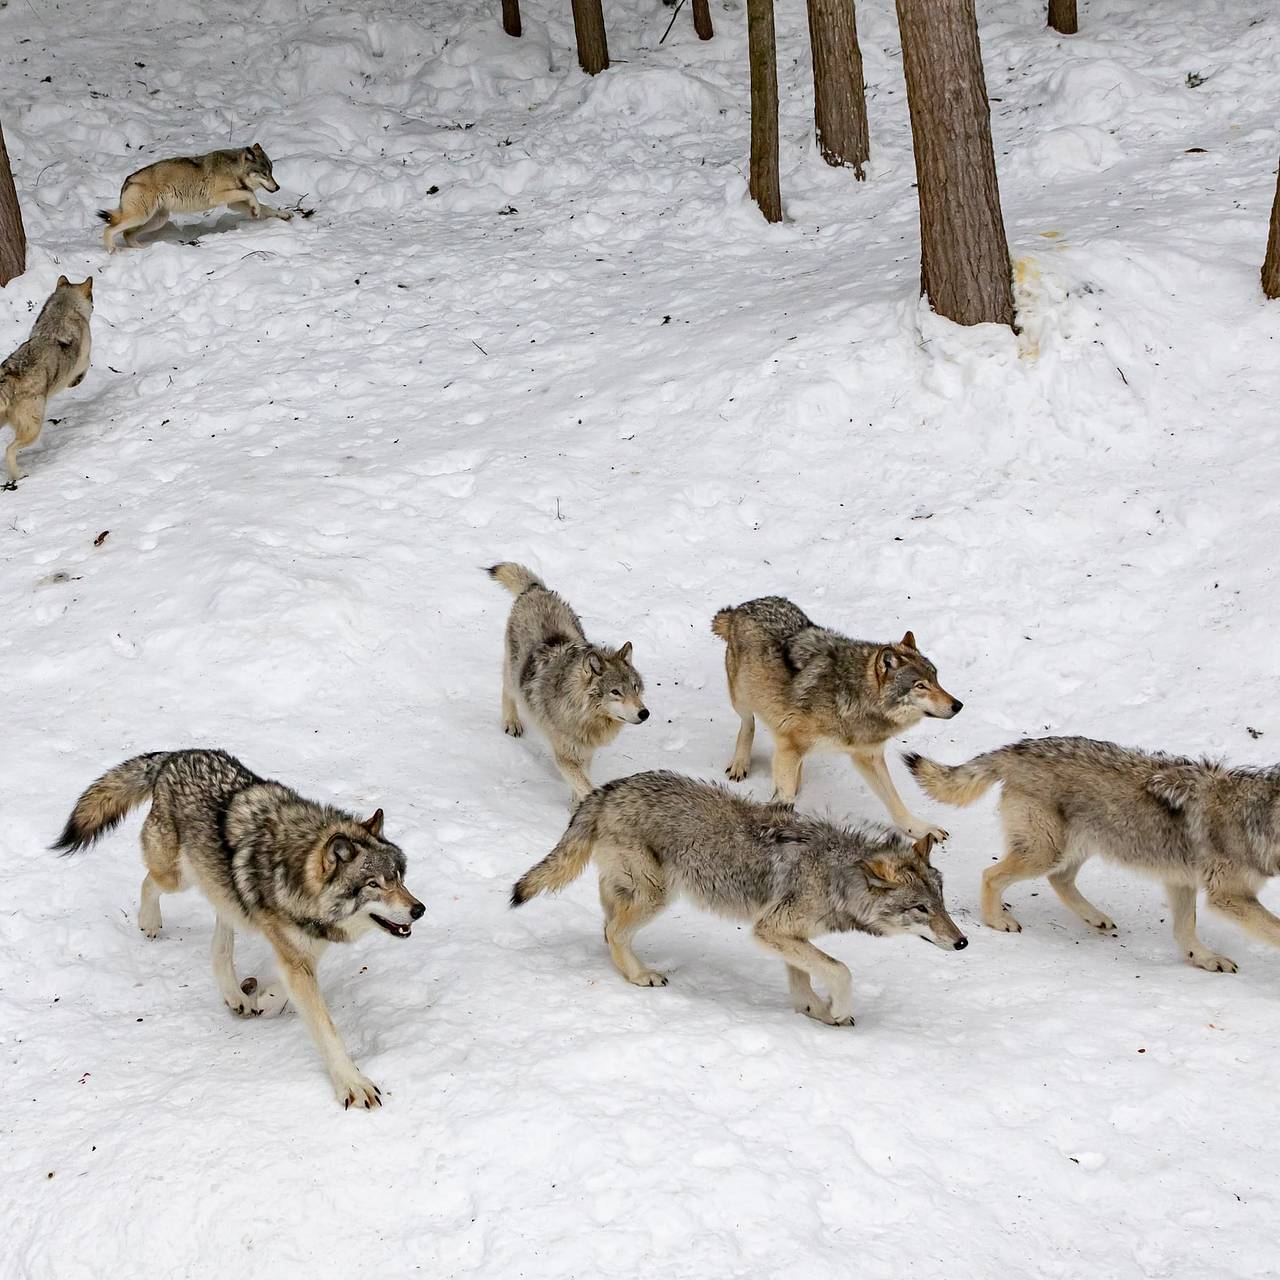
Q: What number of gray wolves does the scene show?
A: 7